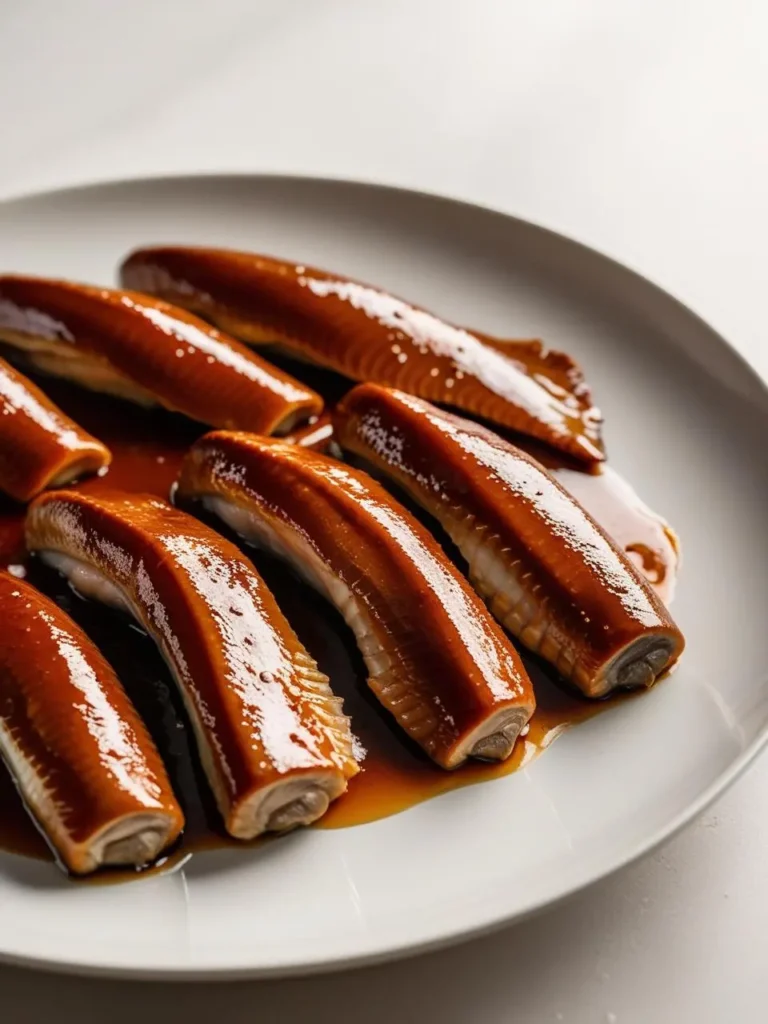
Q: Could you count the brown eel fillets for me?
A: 7